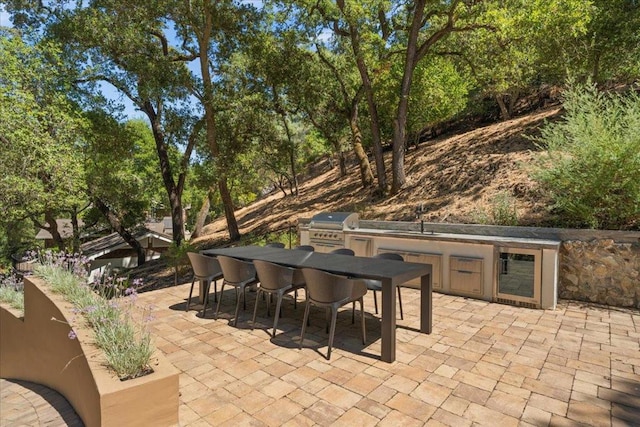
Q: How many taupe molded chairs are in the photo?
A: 8